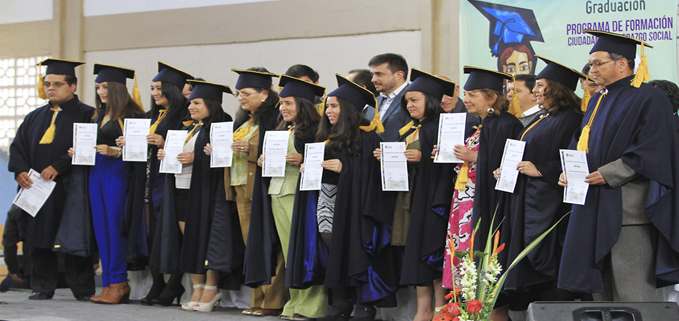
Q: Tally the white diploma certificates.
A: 11